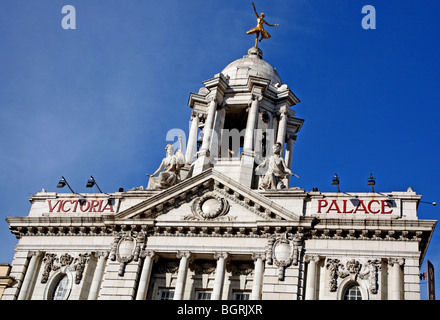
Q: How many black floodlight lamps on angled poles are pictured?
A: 4